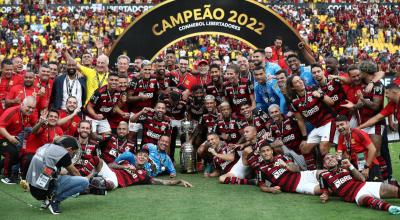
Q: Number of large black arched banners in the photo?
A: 1